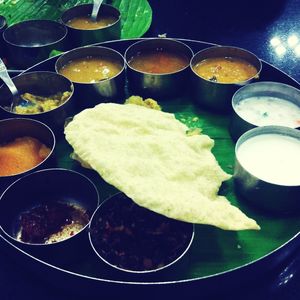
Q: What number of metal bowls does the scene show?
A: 12